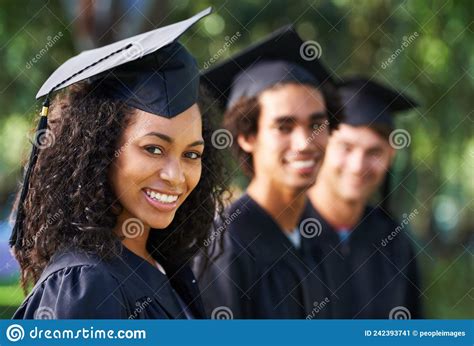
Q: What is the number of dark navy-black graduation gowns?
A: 3